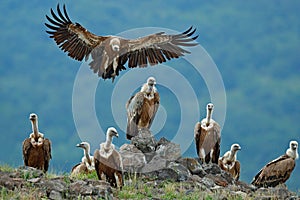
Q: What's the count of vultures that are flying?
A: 1